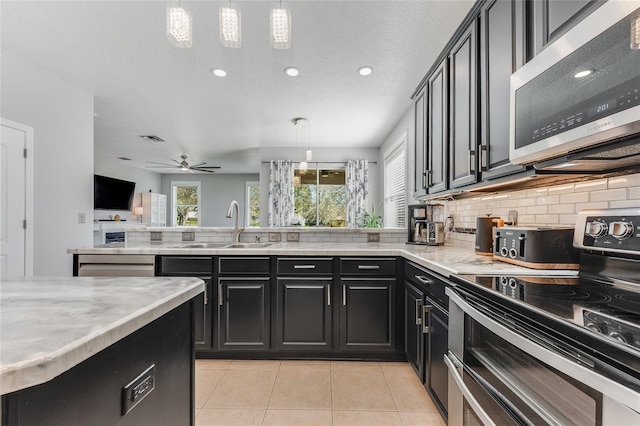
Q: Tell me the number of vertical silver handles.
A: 10